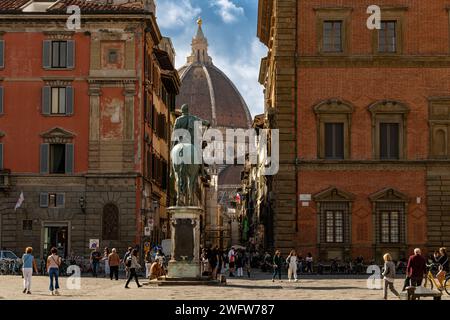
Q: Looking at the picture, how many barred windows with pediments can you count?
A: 2